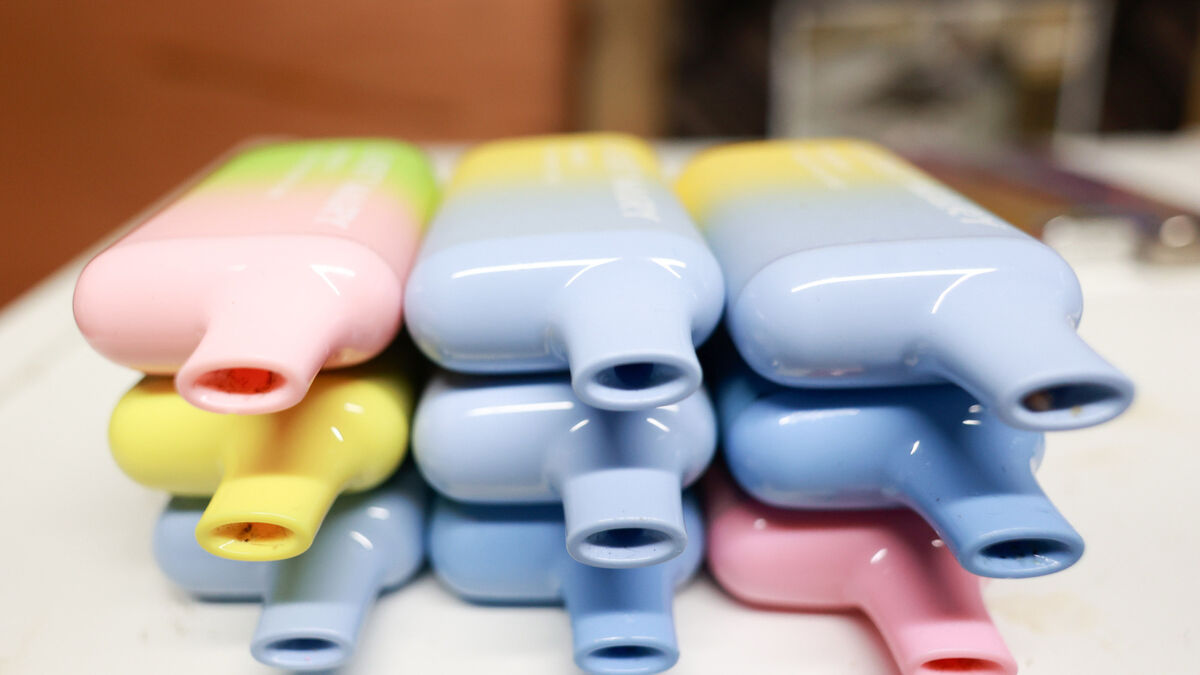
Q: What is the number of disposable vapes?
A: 9